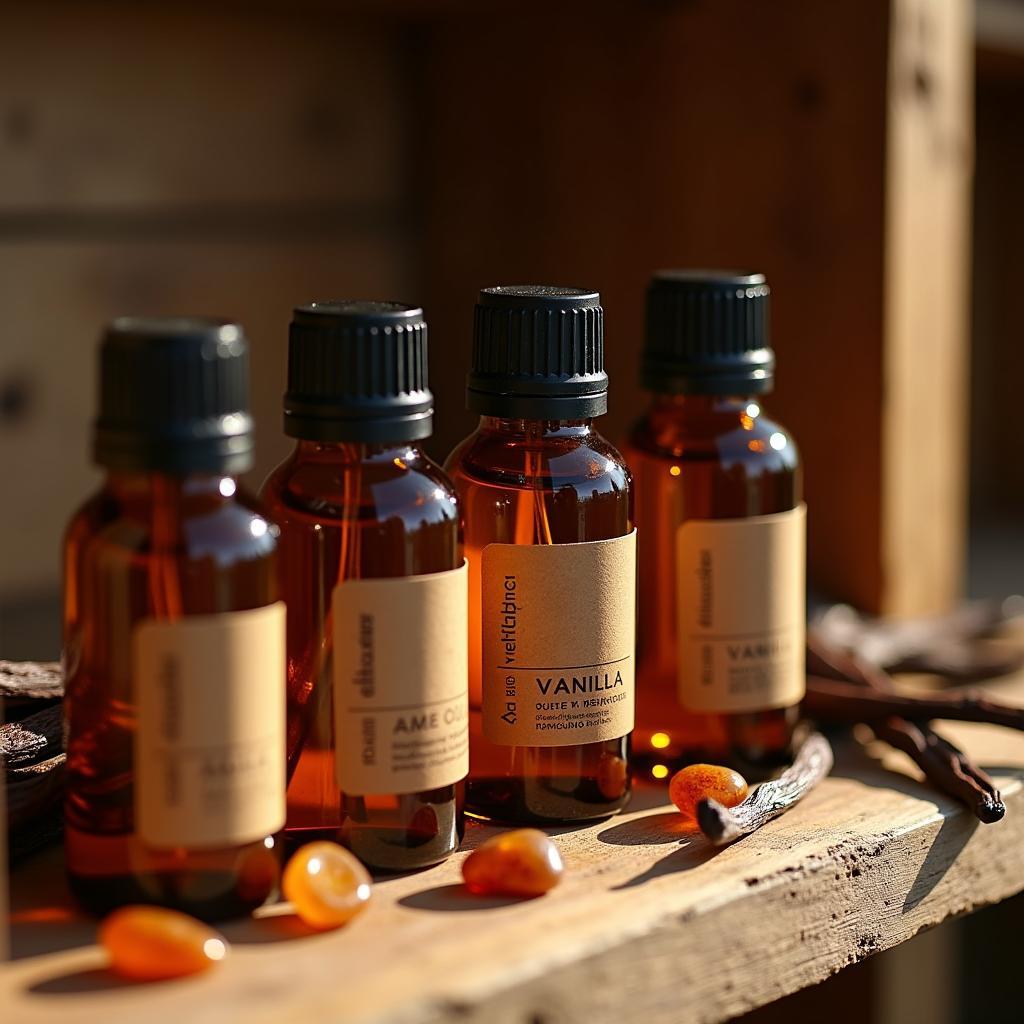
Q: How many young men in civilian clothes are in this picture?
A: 0